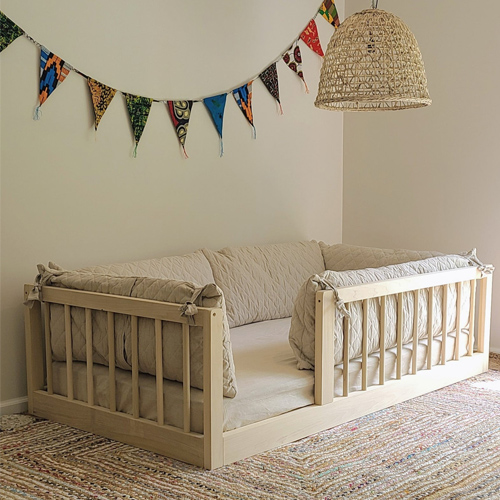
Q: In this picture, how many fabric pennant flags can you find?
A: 11